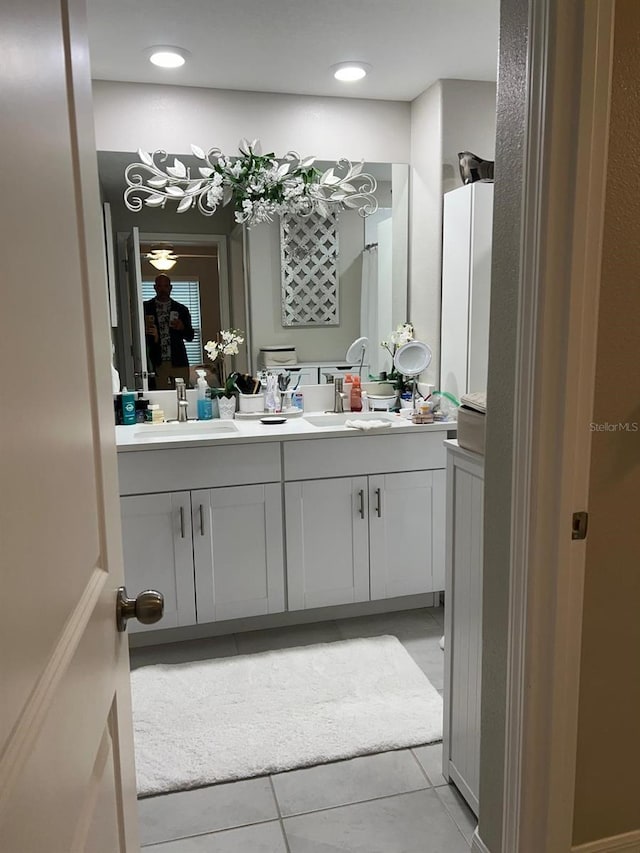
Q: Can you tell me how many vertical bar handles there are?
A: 4